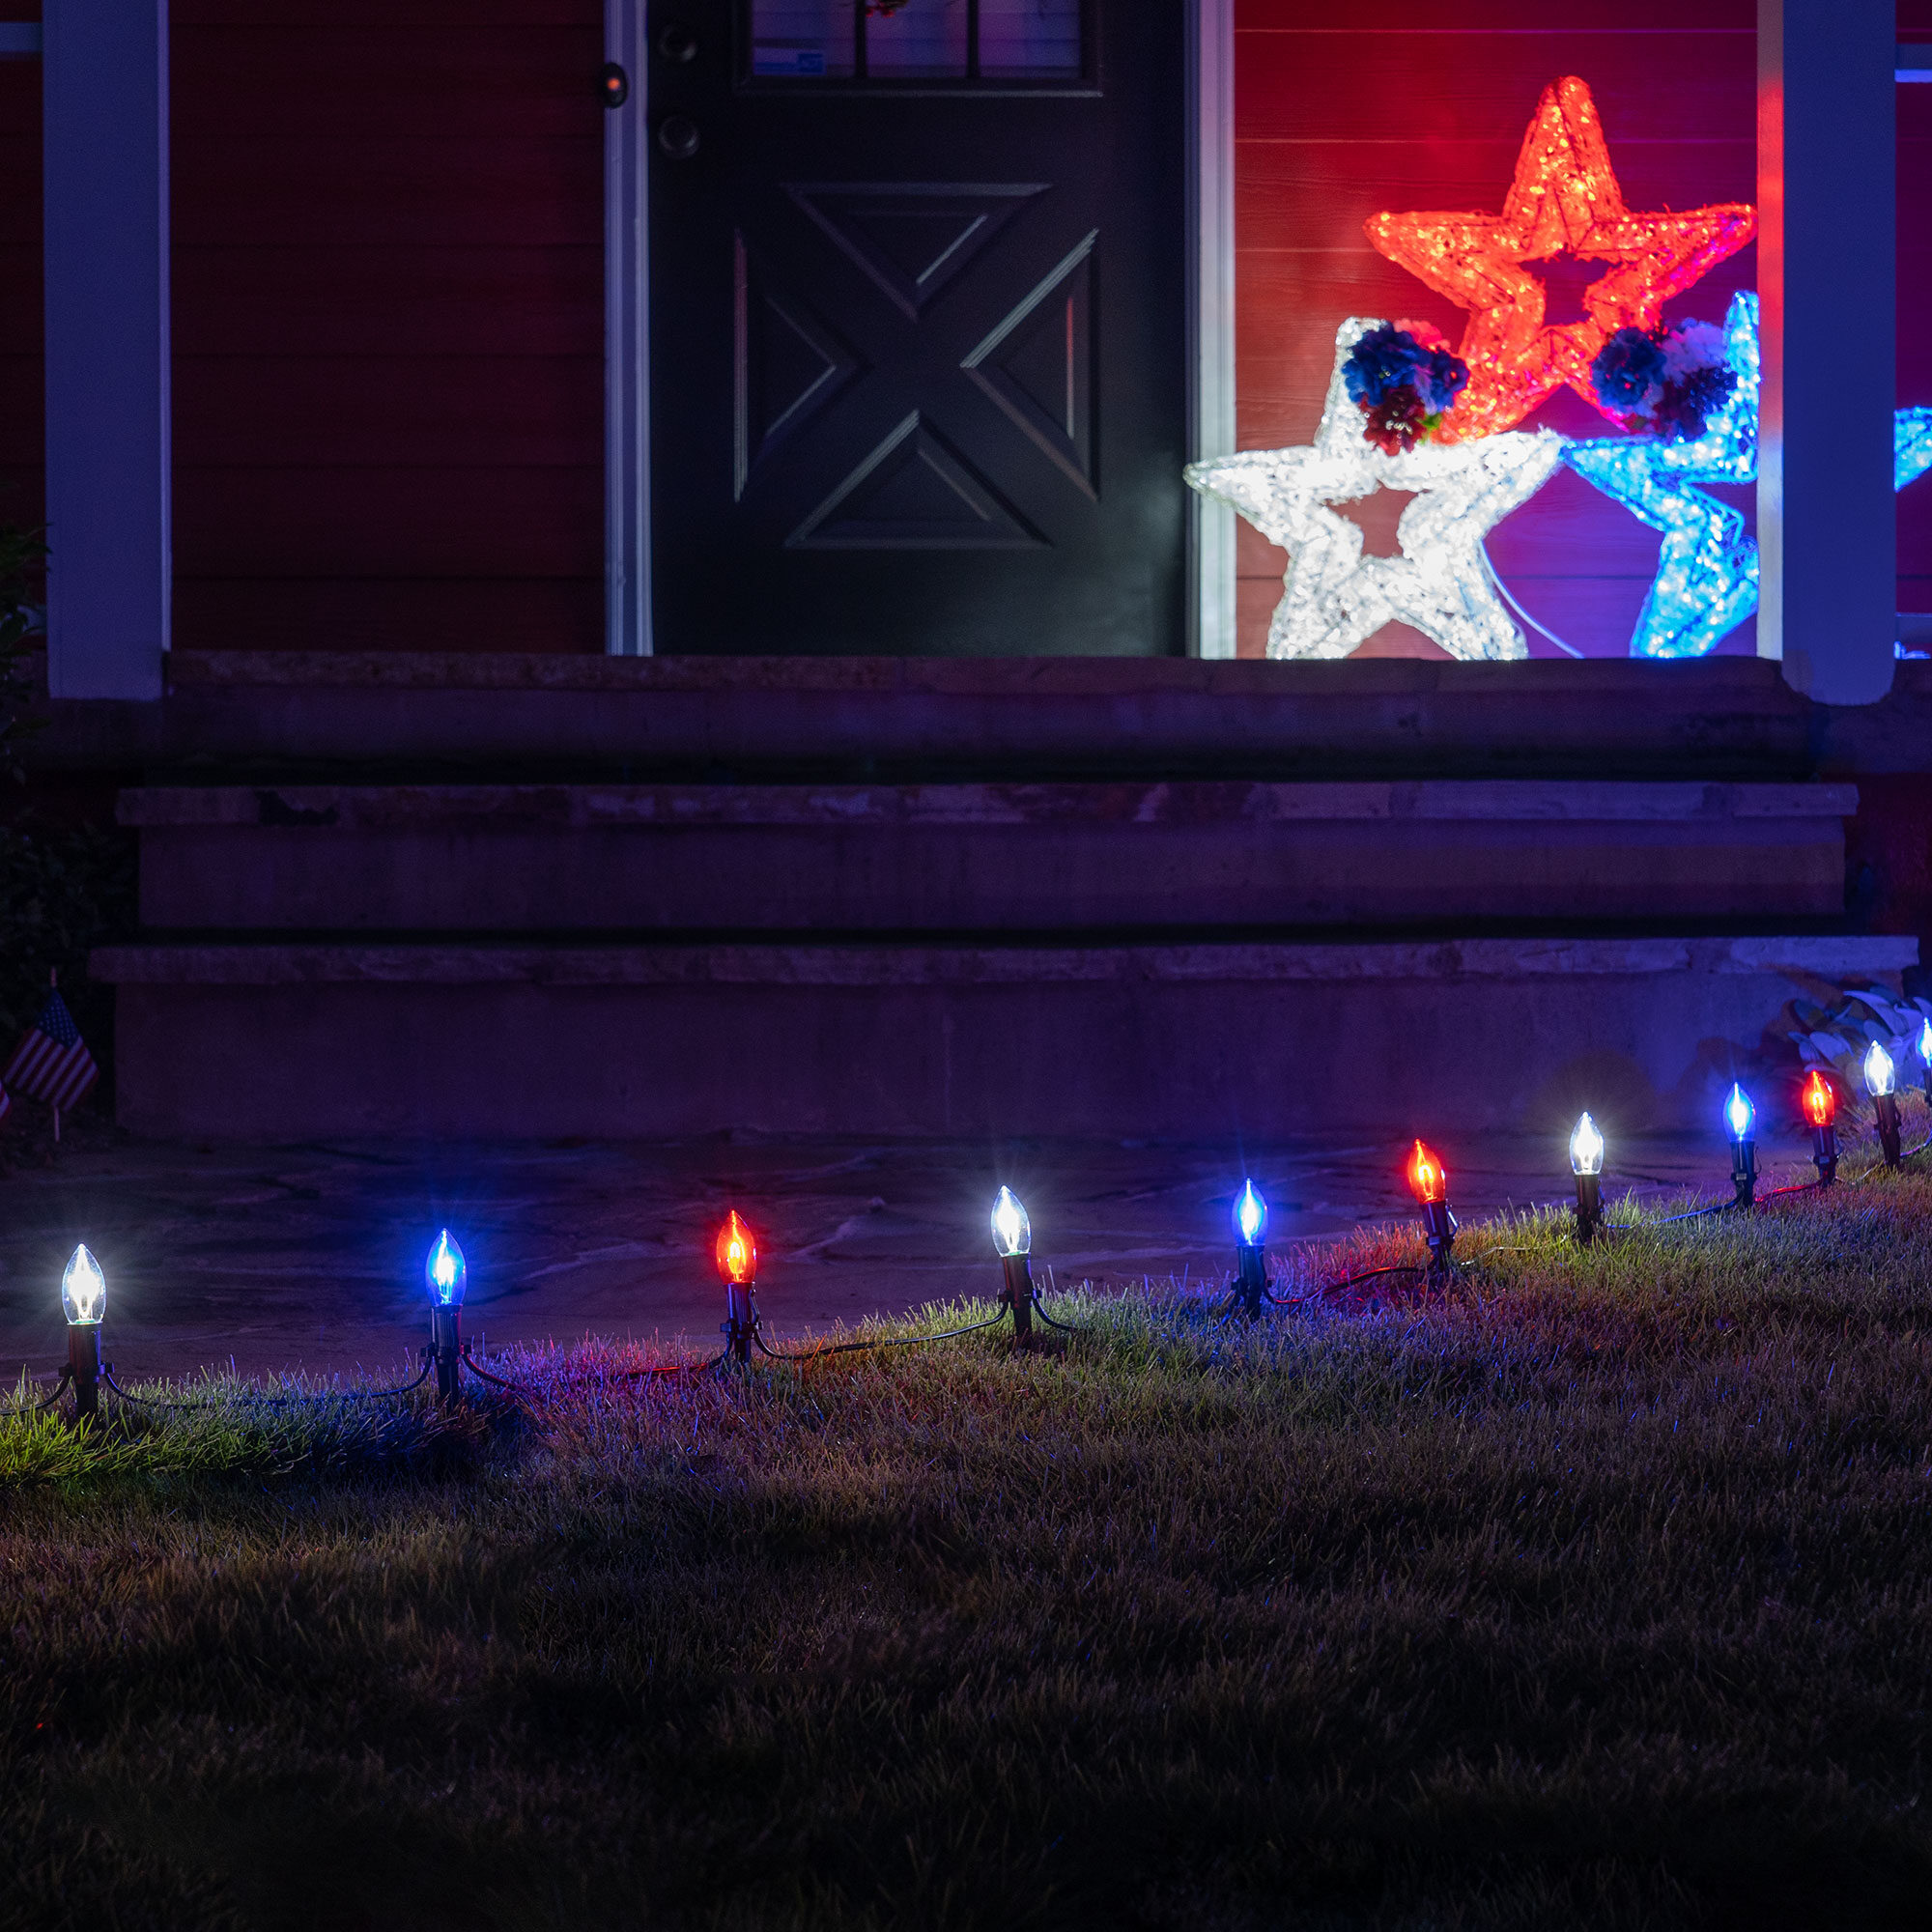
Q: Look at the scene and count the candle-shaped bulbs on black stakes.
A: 11